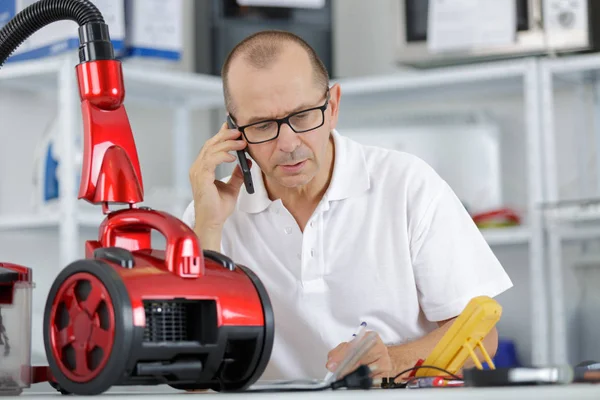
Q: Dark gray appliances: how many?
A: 1